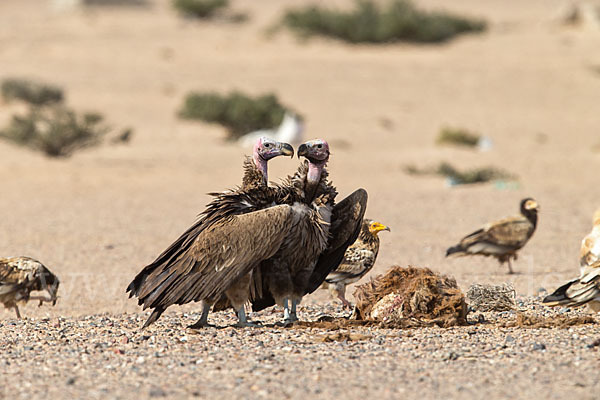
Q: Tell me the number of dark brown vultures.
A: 2